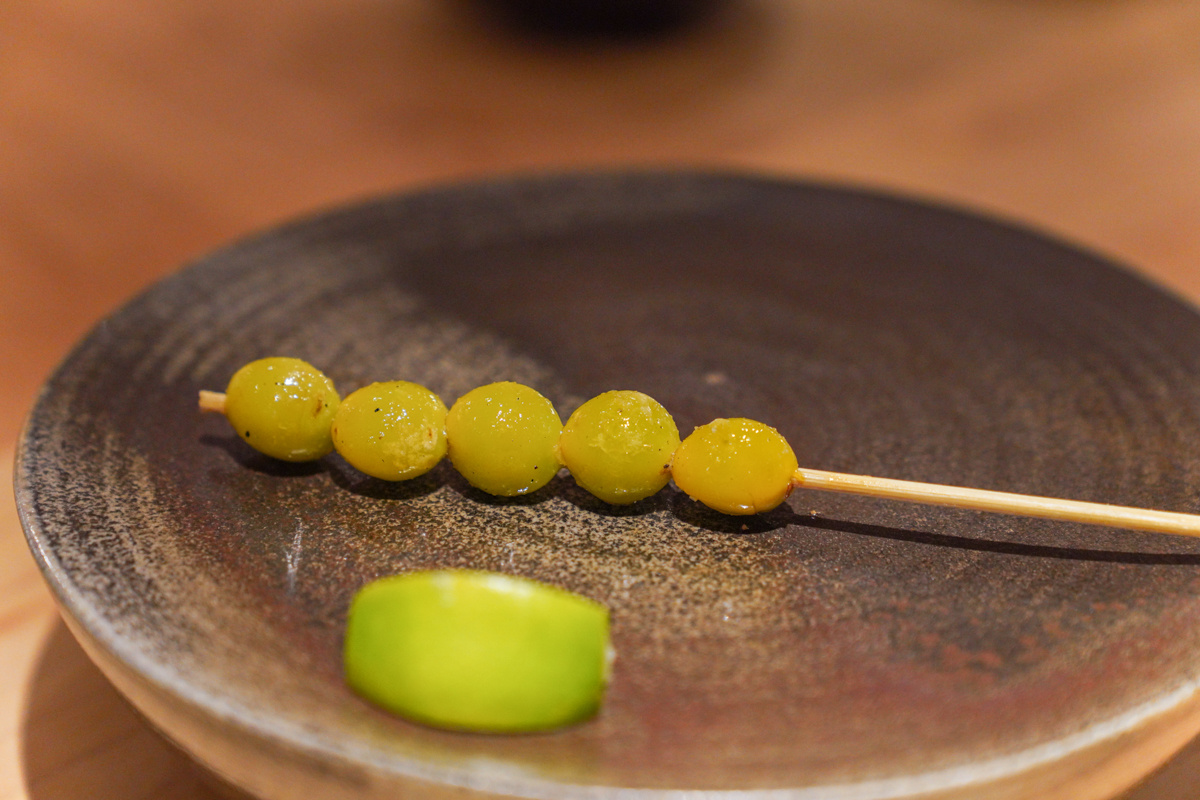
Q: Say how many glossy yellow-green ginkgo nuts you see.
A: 5